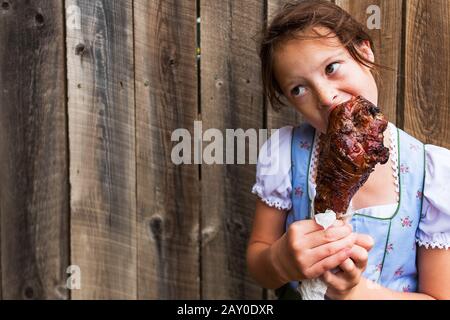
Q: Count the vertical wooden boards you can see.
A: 7